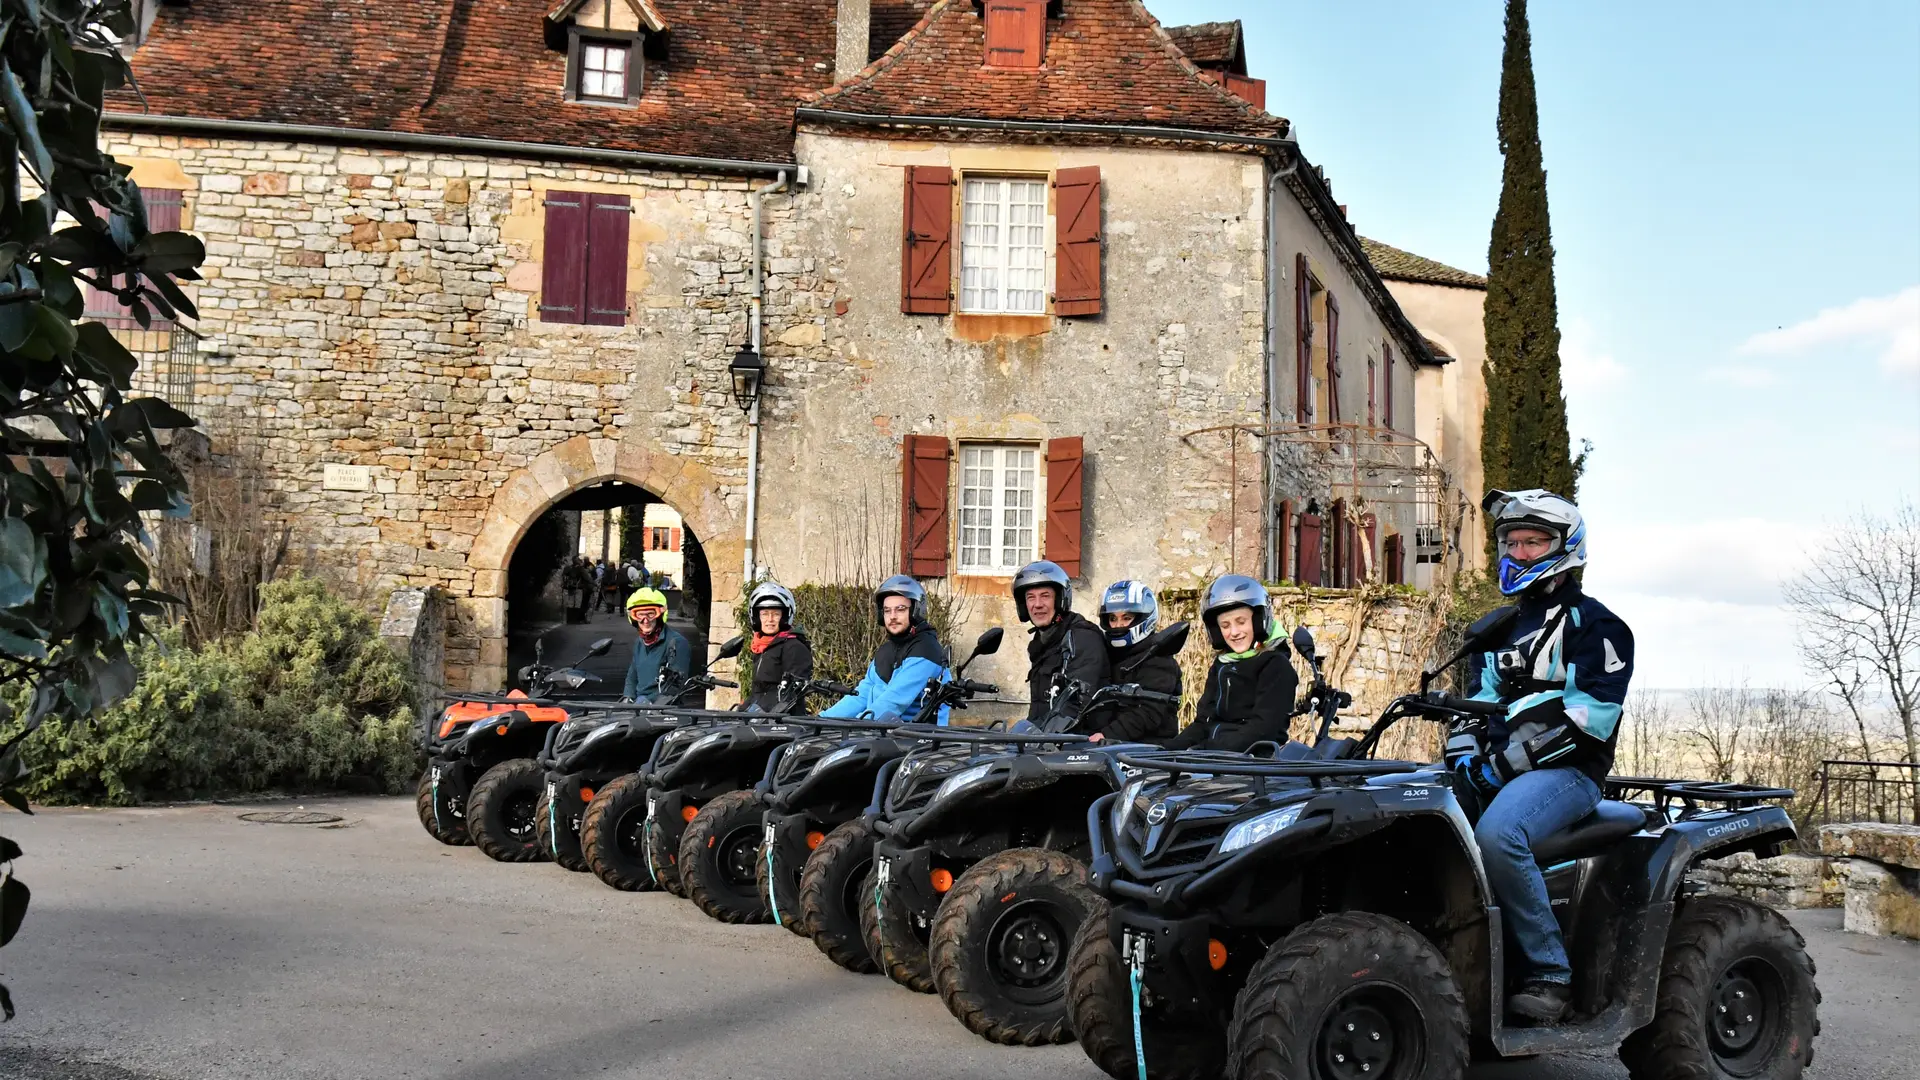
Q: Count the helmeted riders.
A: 7